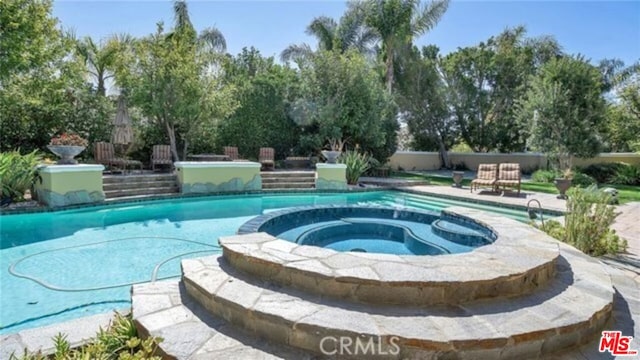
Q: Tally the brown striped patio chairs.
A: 6